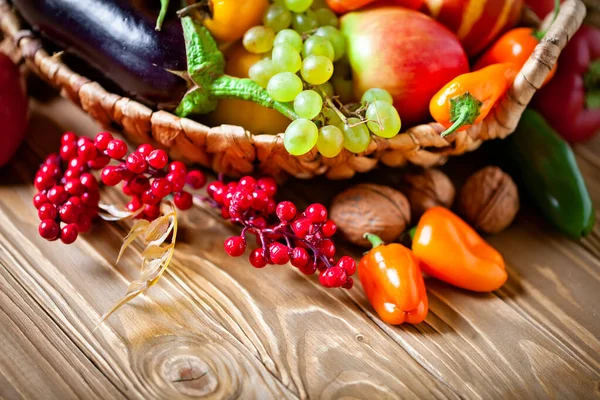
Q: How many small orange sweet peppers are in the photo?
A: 4